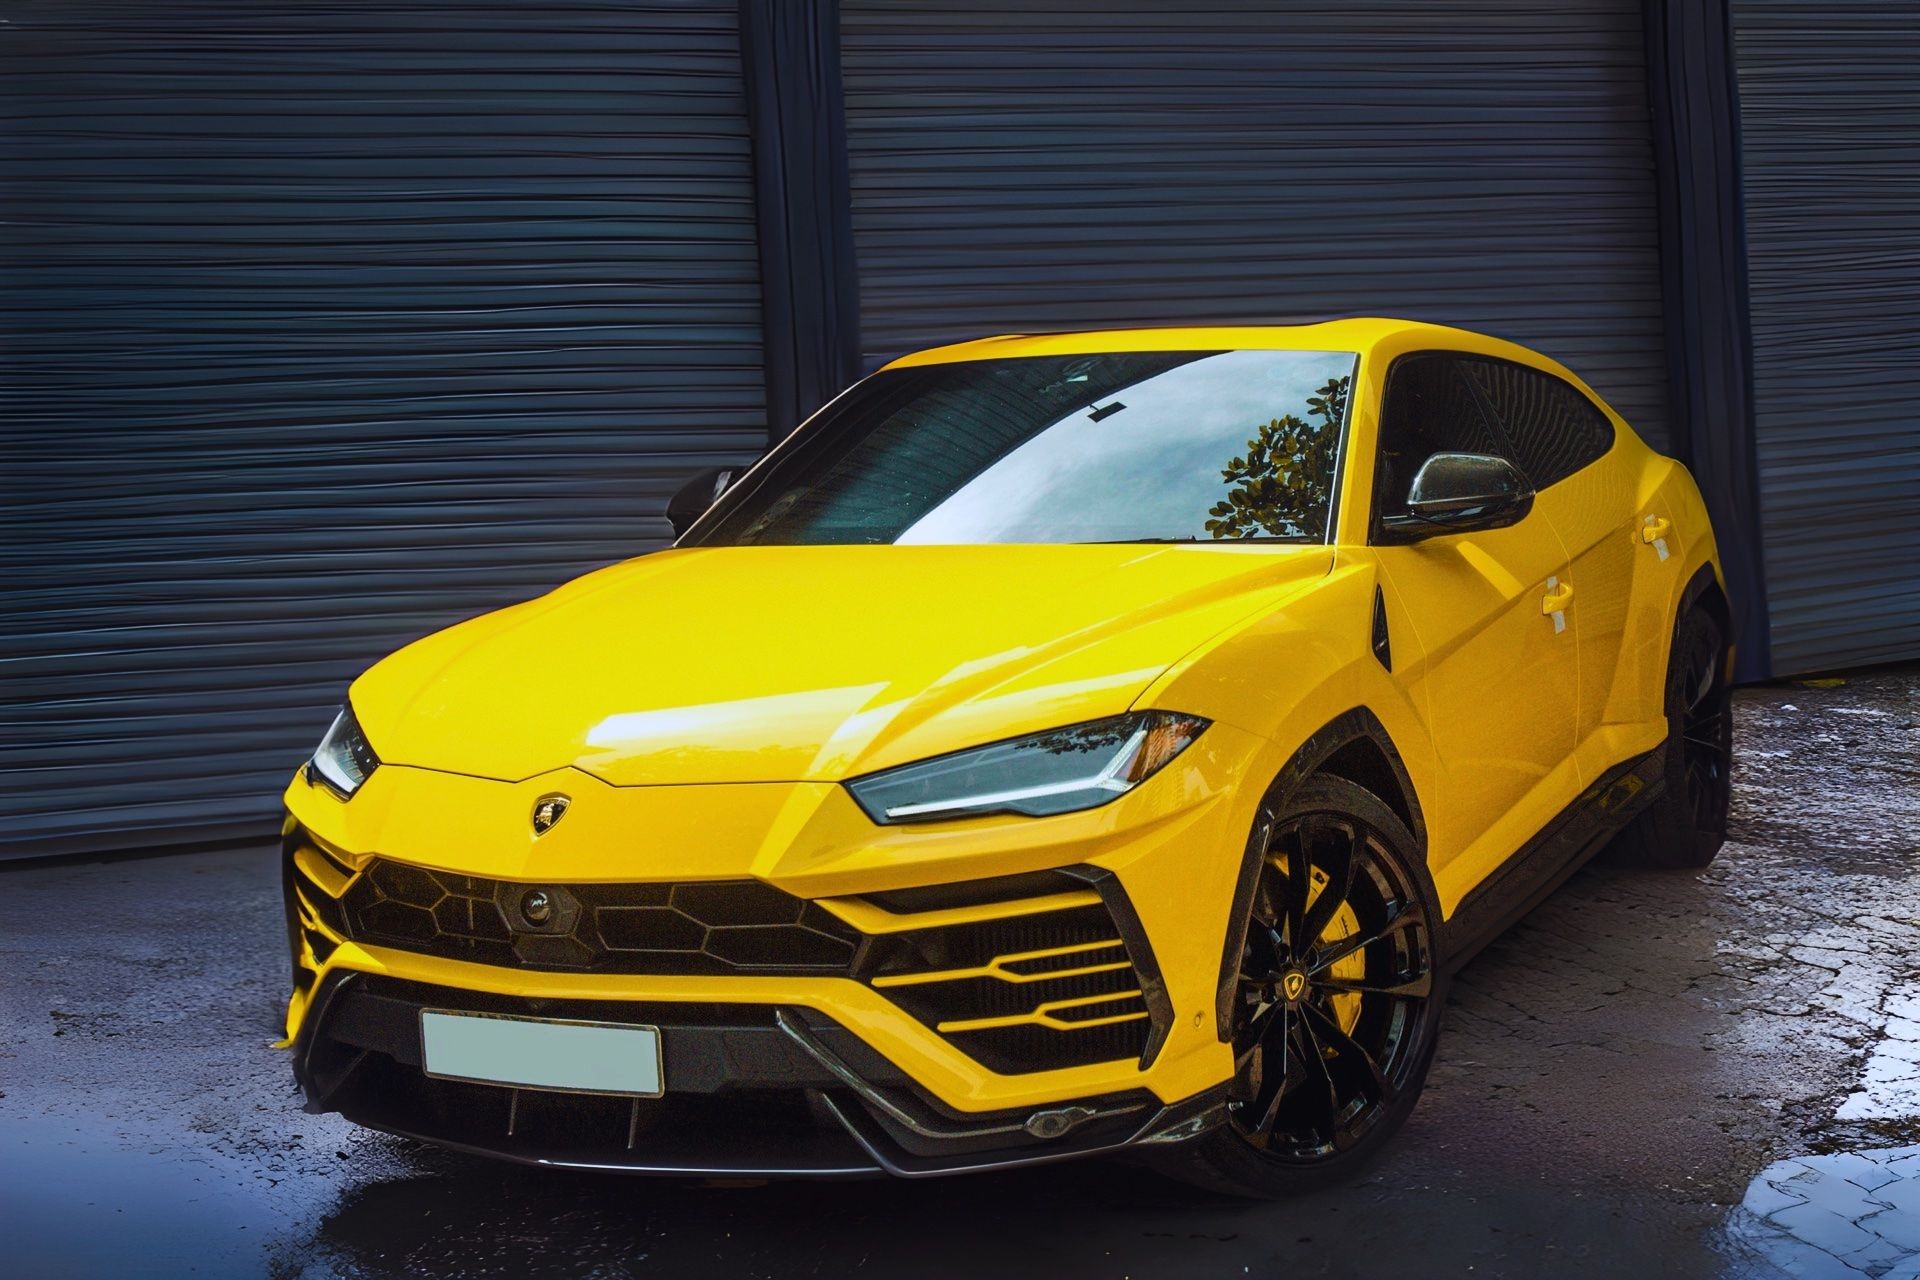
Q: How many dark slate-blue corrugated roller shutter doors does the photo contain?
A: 3